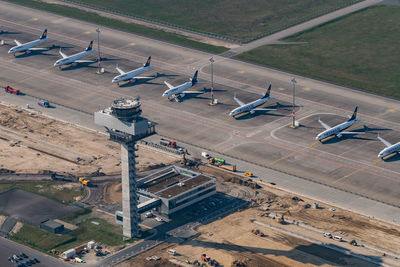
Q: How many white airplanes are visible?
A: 7